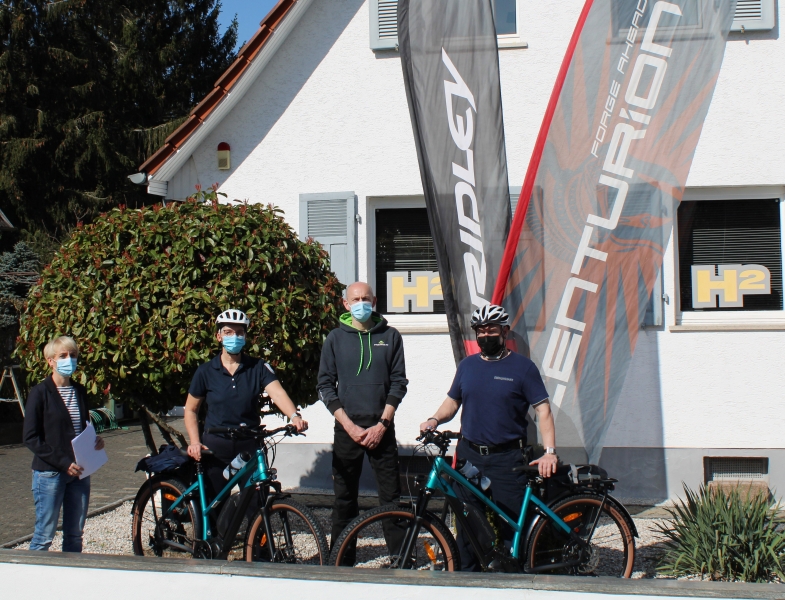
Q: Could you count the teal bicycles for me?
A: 2